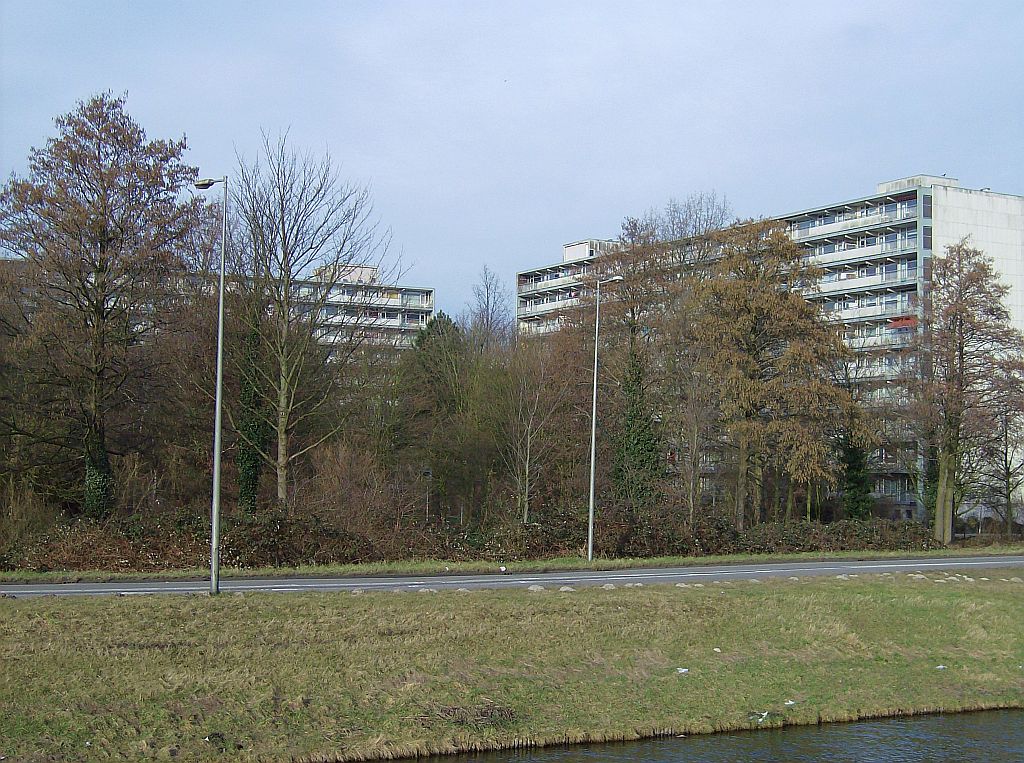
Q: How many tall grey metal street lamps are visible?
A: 2